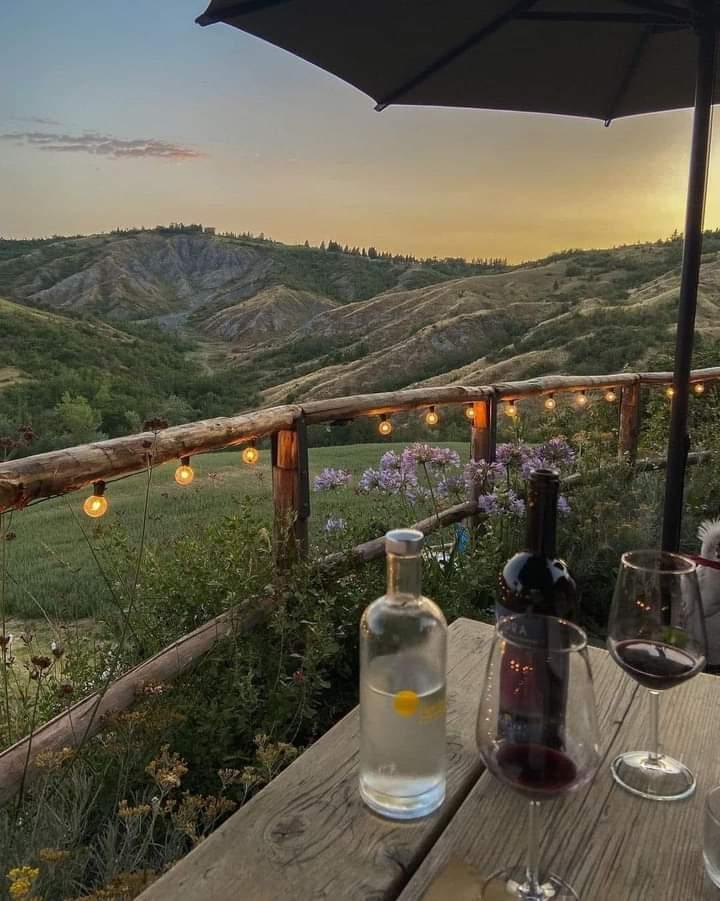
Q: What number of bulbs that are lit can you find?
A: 12